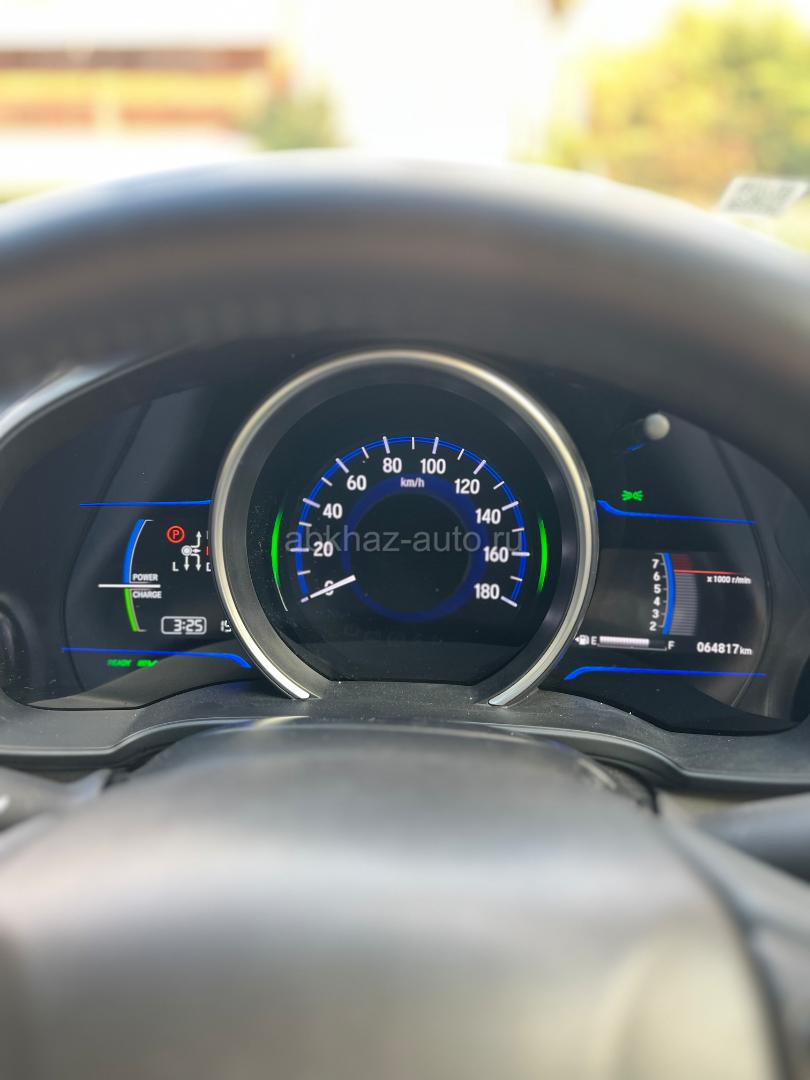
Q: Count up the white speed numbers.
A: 10